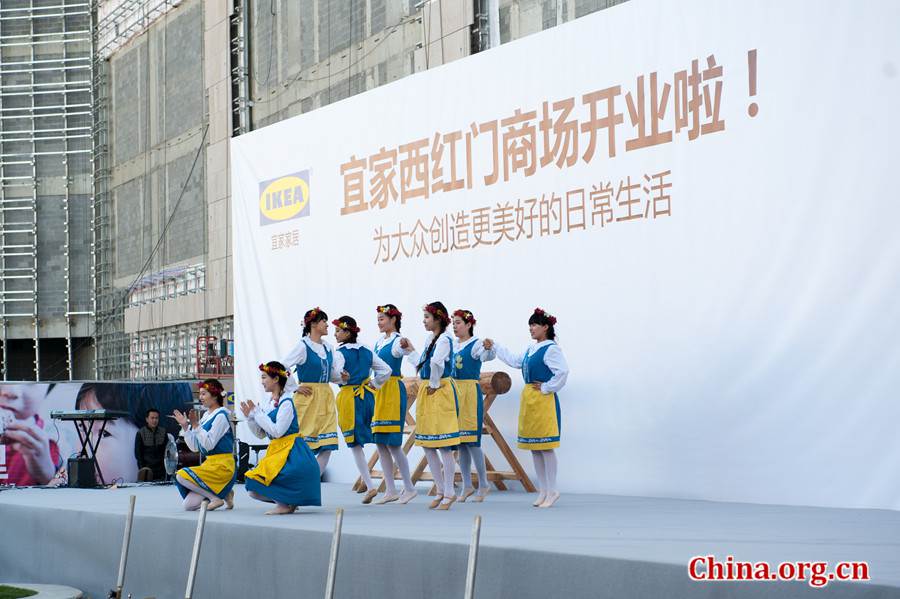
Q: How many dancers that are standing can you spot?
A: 6